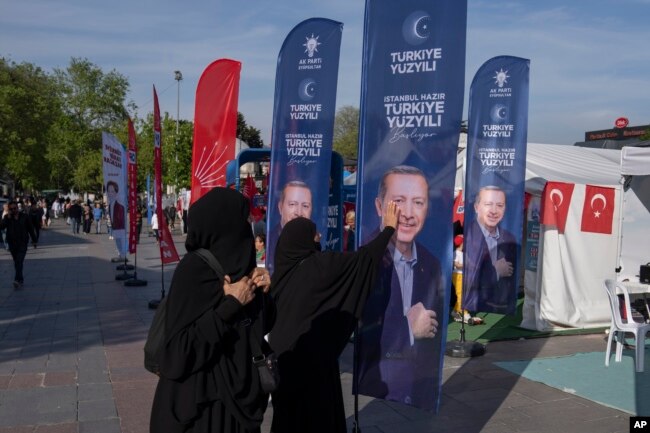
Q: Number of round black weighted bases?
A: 6